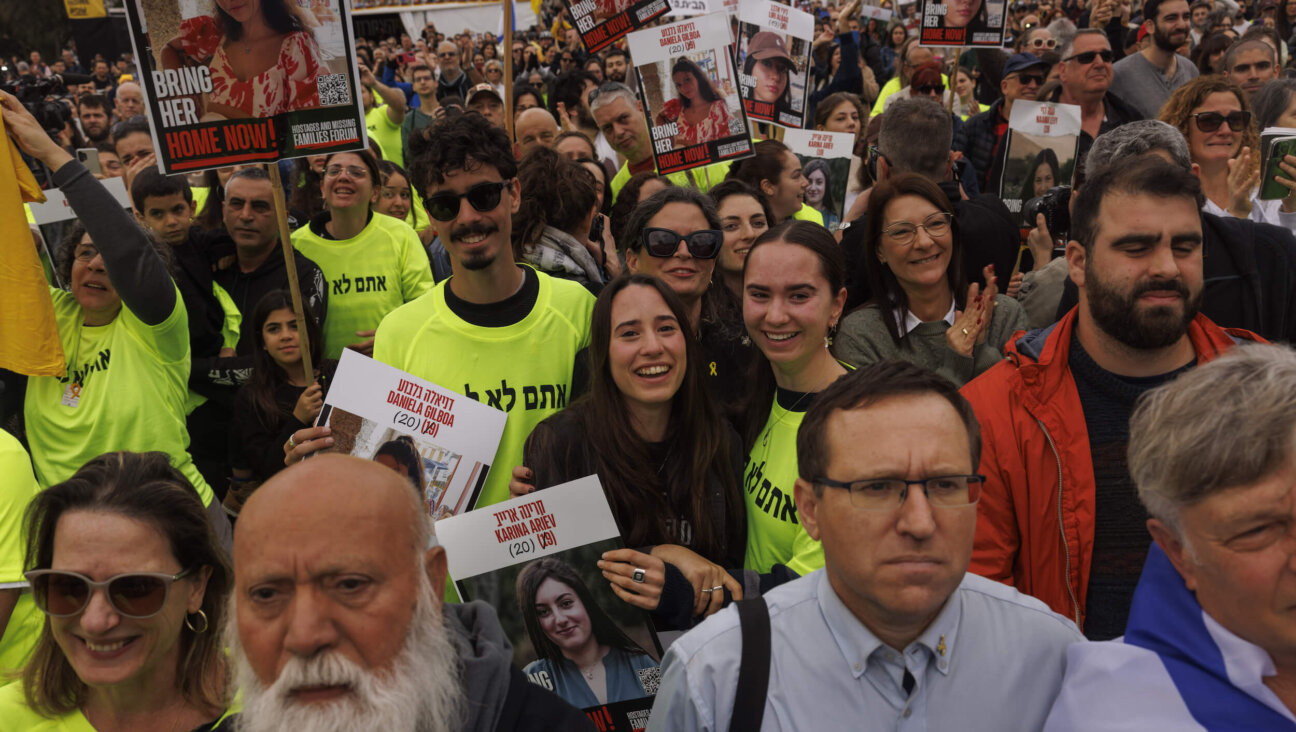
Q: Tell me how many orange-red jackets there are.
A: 1